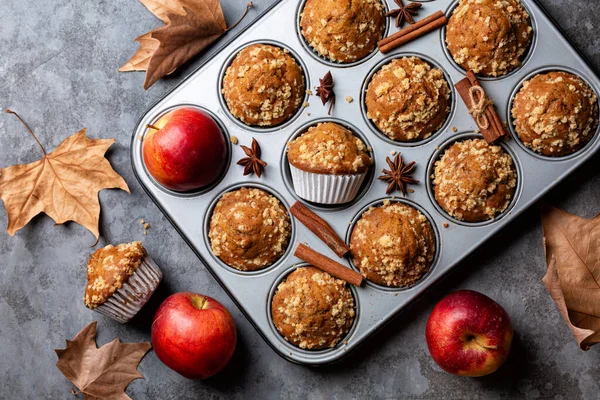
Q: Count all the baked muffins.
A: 11